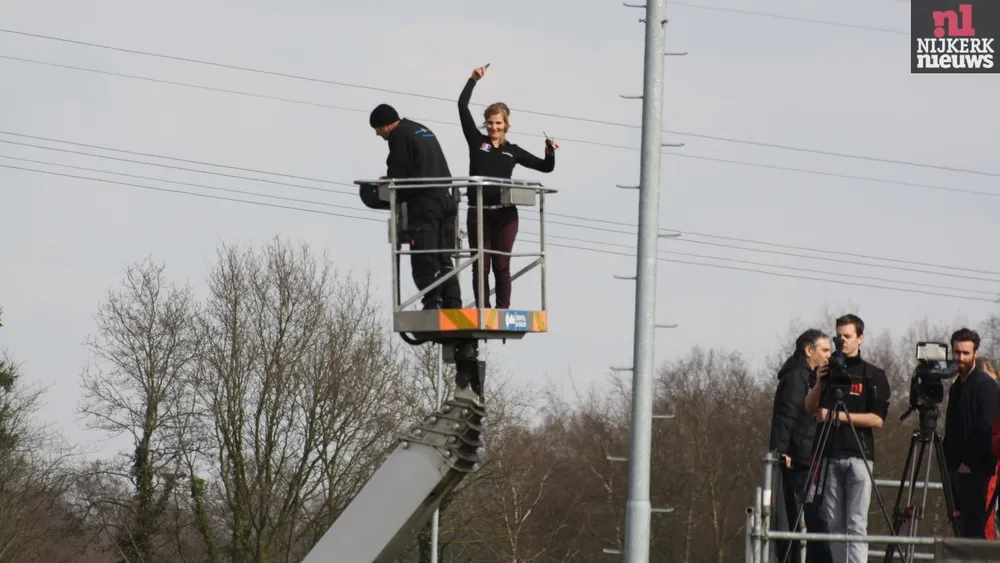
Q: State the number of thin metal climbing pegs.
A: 13